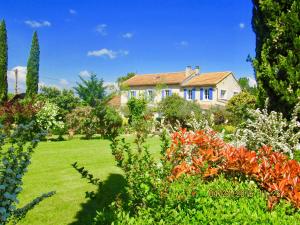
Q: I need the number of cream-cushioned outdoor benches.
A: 0